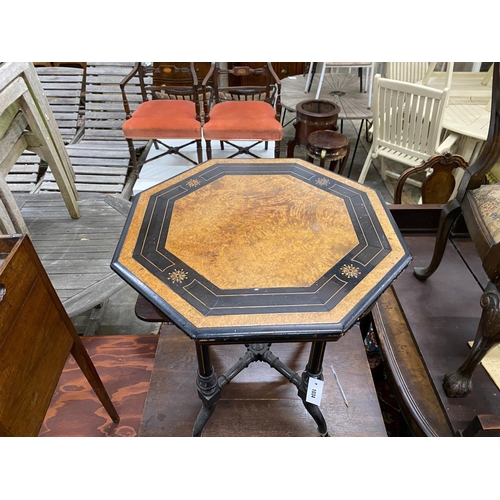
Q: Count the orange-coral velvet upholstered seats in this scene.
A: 2